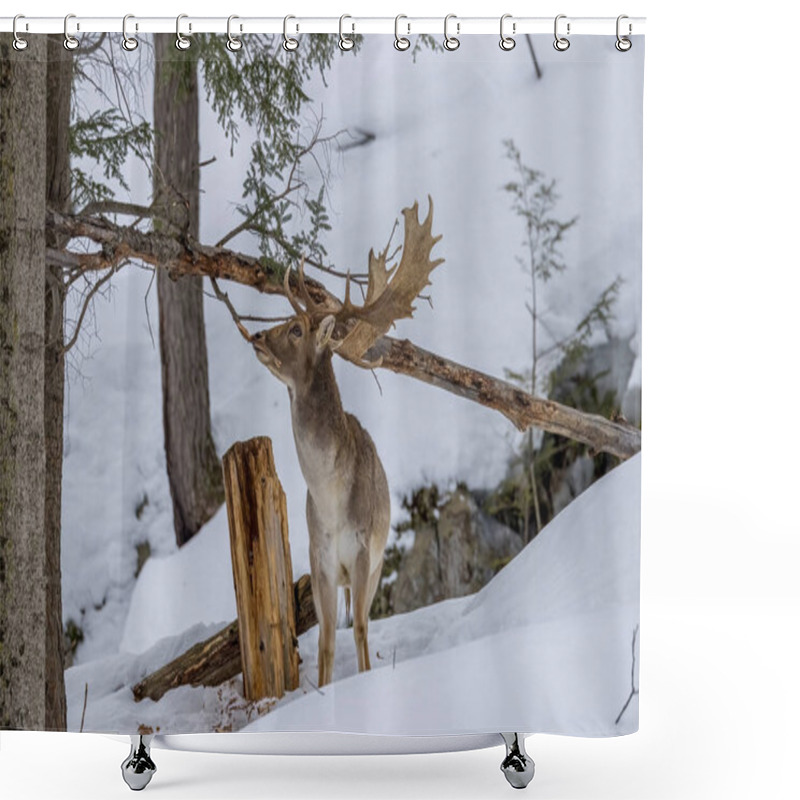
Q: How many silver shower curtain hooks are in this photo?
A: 12